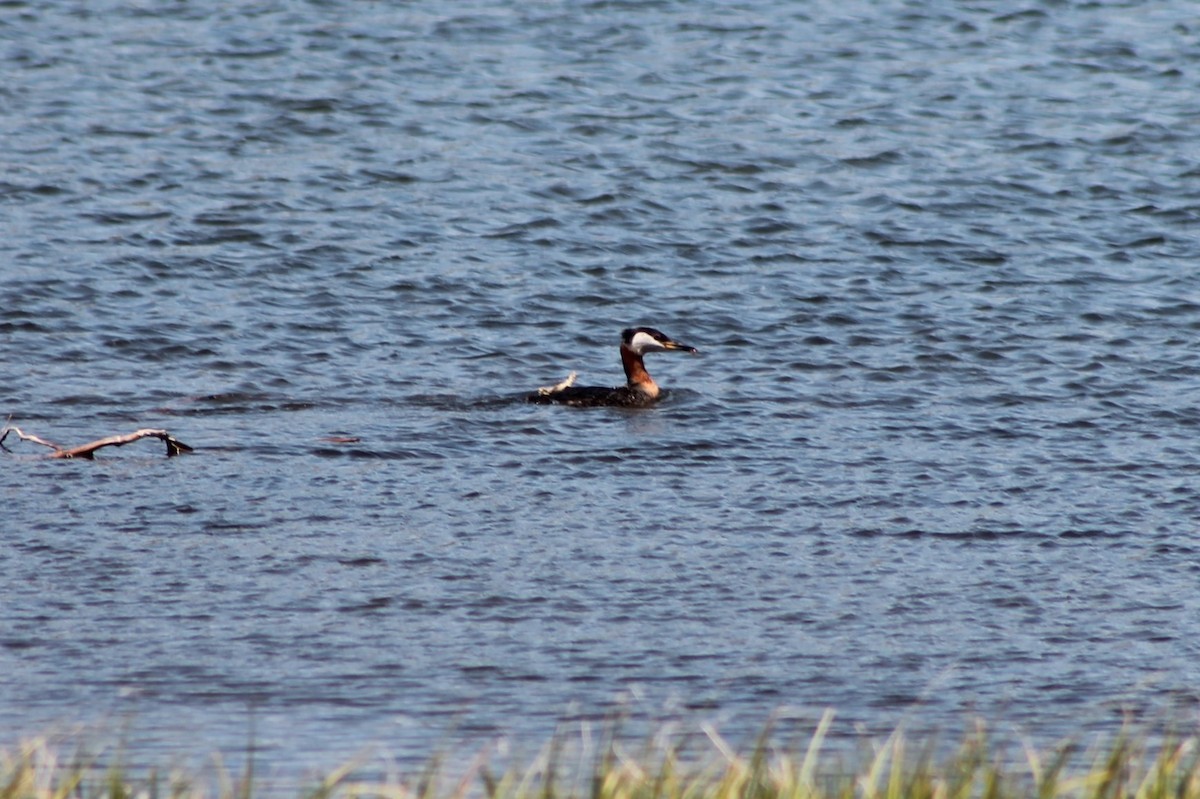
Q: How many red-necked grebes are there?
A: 1